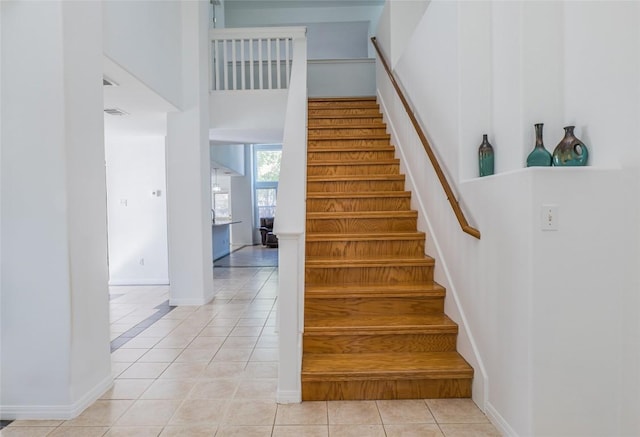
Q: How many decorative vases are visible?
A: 3